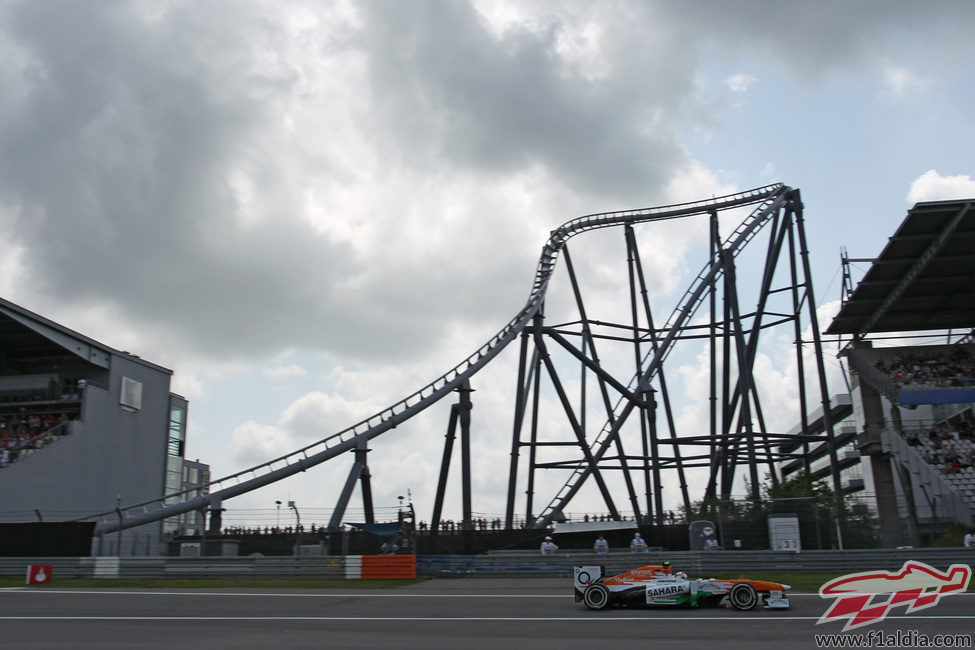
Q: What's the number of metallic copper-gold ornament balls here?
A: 0